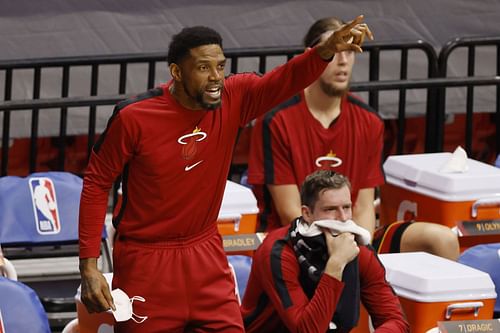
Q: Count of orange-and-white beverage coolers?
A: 4